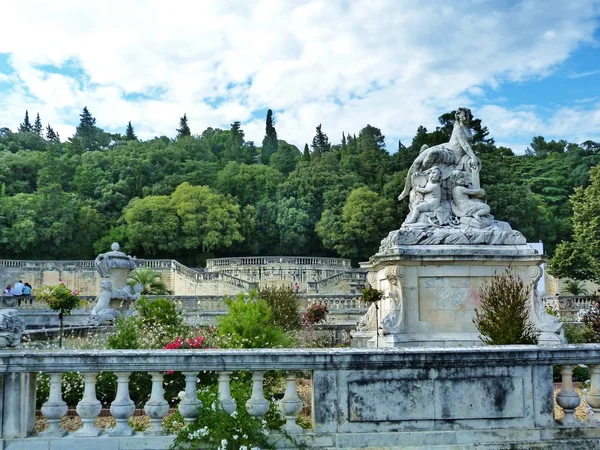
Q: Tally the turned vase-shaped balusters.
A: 10